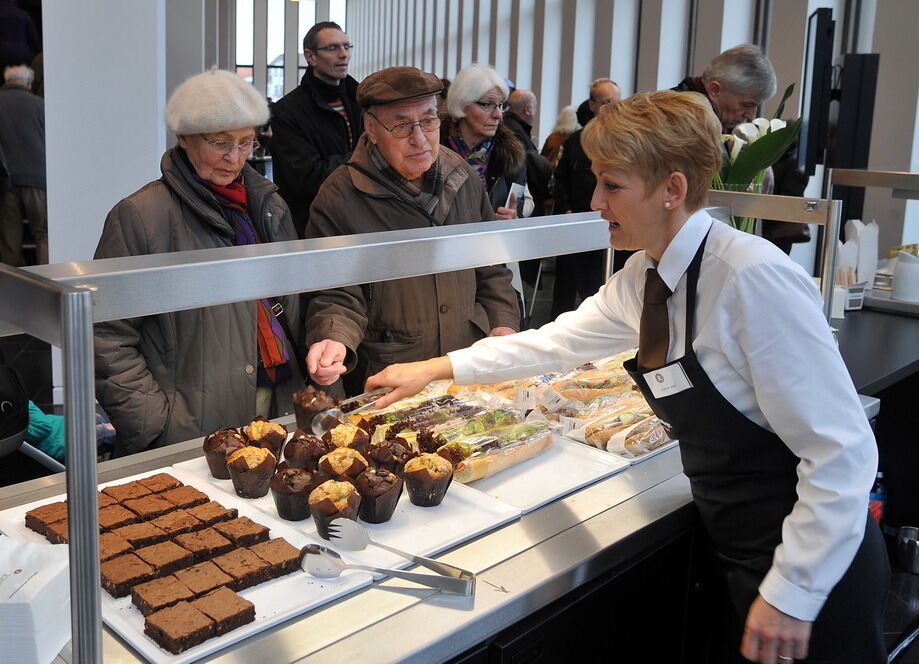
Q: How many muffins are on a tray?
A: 11